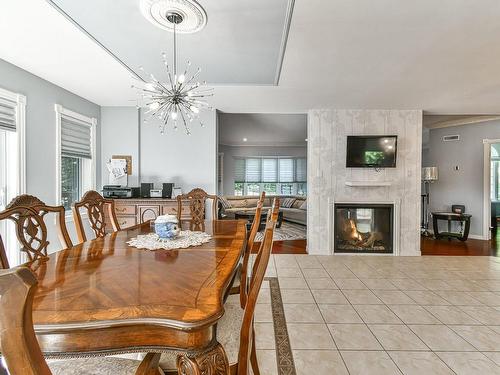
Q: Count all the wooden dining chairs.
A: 6